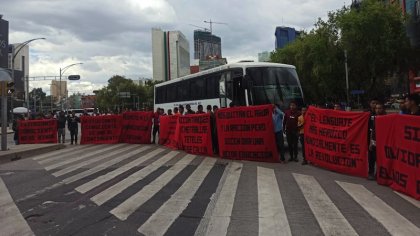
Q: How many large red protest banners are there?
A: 8